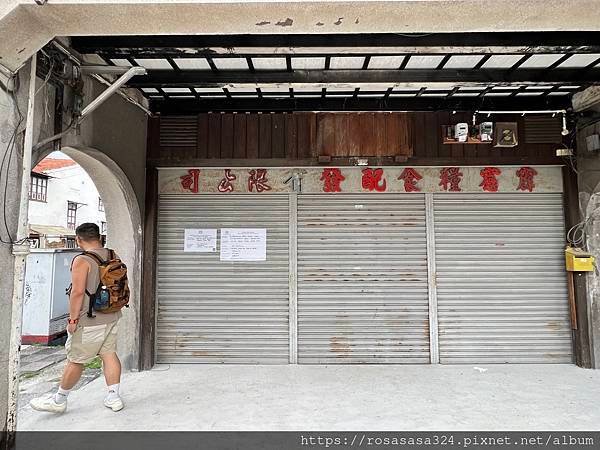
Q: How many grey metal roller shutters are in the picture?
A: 3